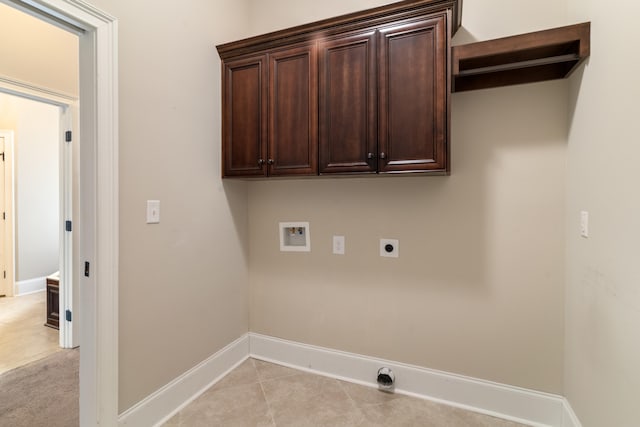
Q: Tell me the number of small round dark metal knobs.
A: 4